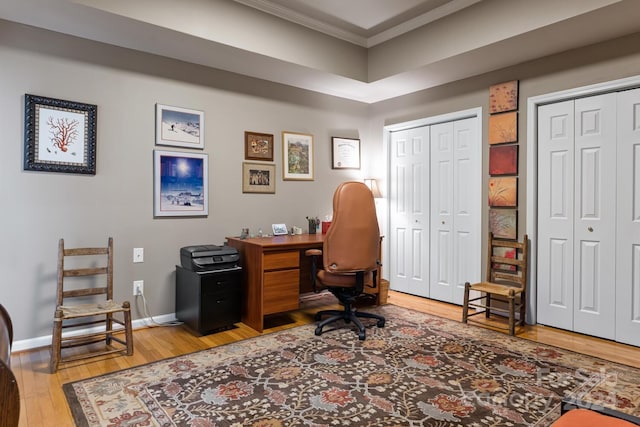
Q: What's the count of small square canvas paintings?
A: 6